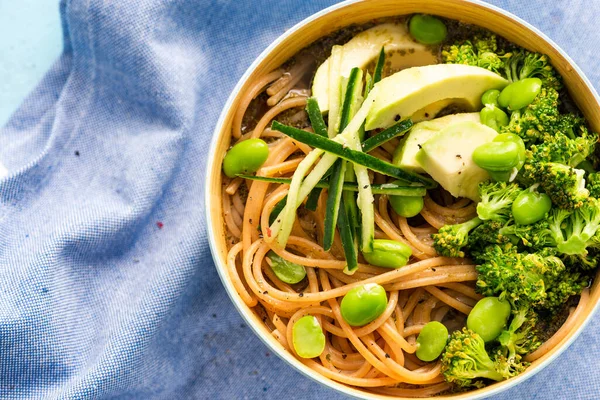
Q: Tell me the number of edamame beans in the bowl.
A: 15